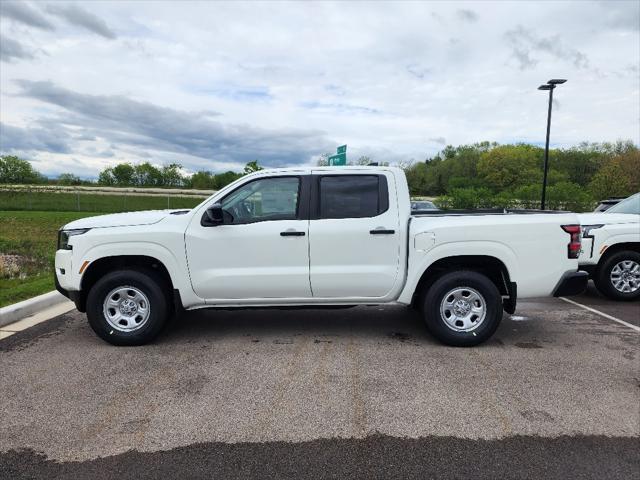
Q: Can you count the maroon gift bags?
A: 0